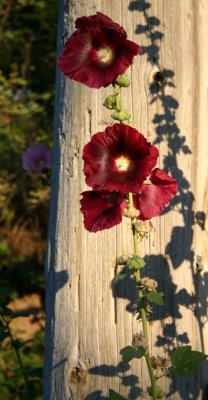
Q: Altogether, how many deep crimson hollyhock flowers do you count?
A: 4